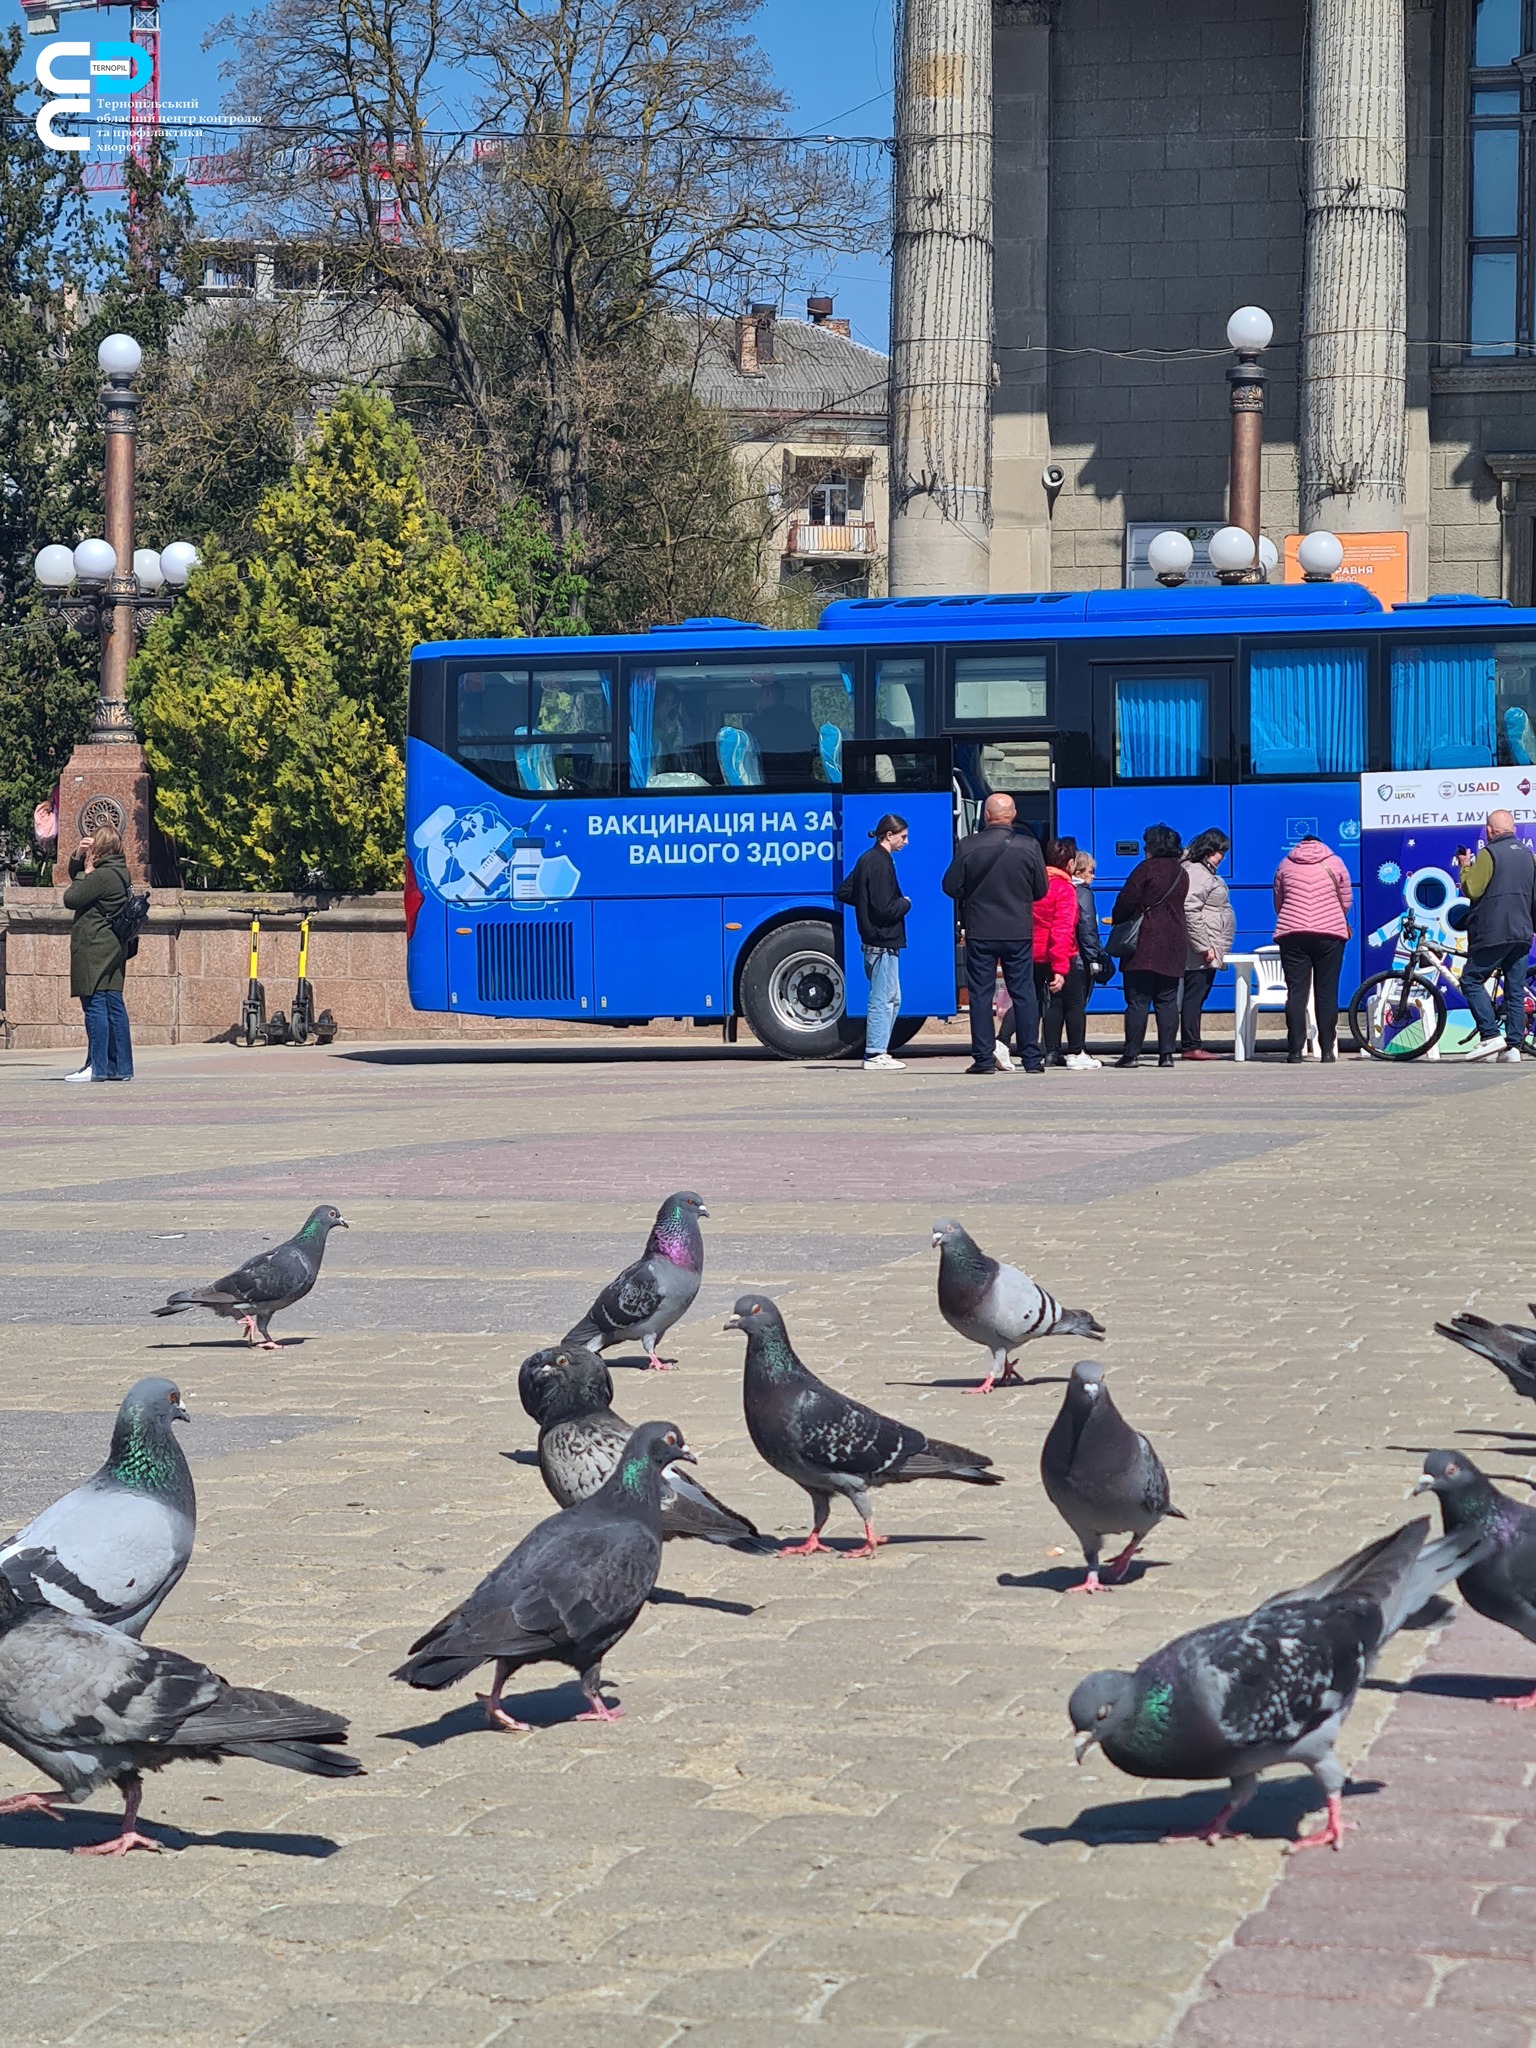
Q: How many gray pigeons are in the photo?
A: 12